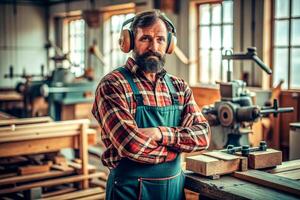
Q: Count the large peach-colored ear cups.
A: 2